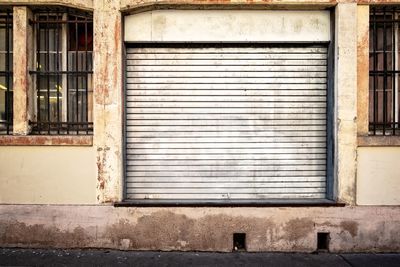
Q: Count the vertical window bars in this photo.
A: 10